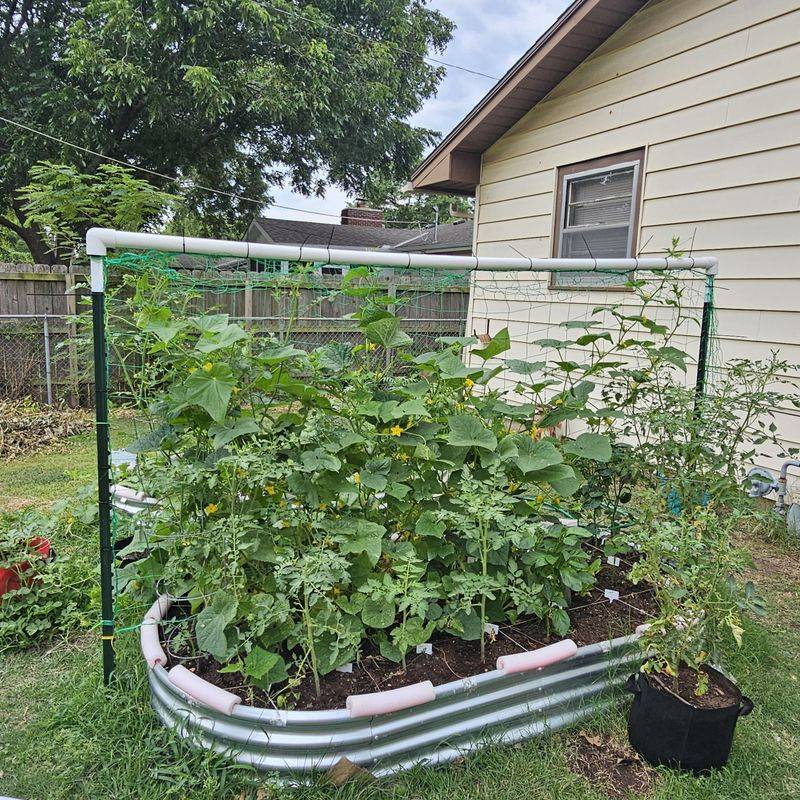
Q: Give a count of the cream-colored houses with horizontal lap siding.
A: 1